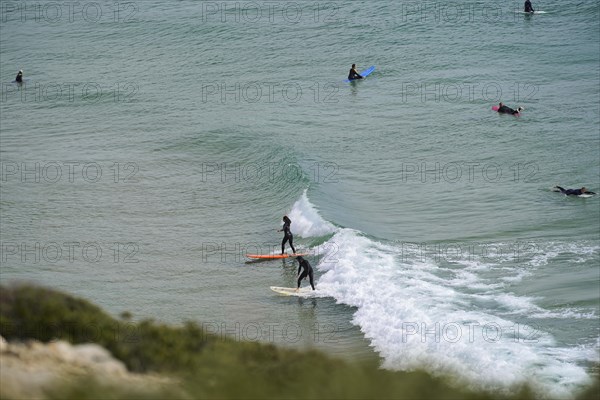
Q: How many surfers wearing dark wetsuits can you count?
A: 7